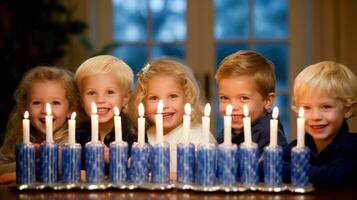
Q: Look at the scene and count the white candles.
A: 13